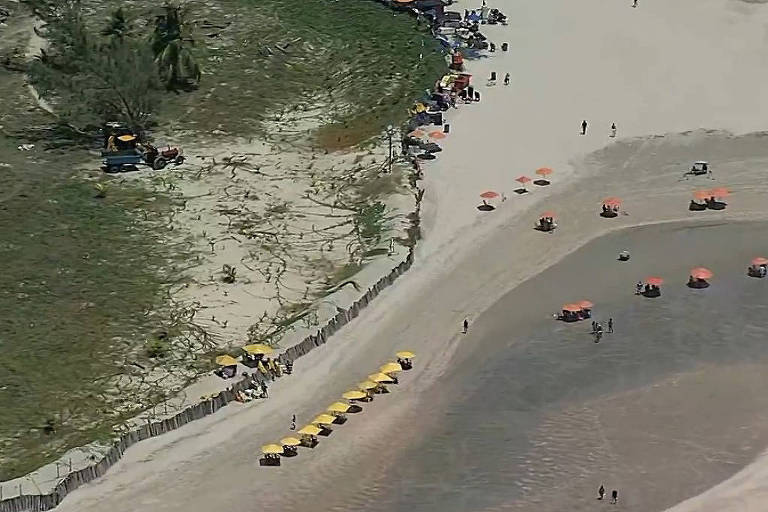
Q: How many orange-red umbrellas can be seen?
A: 14